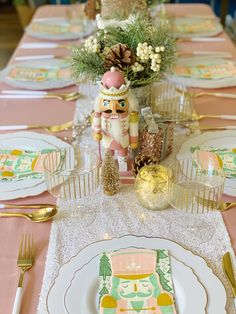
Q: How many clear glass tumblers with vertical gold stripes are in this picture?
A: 3